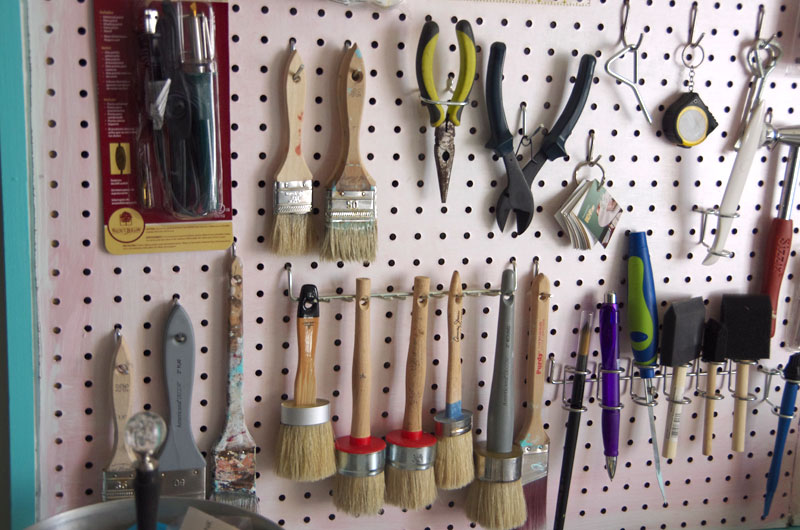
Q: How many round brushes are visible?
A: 5